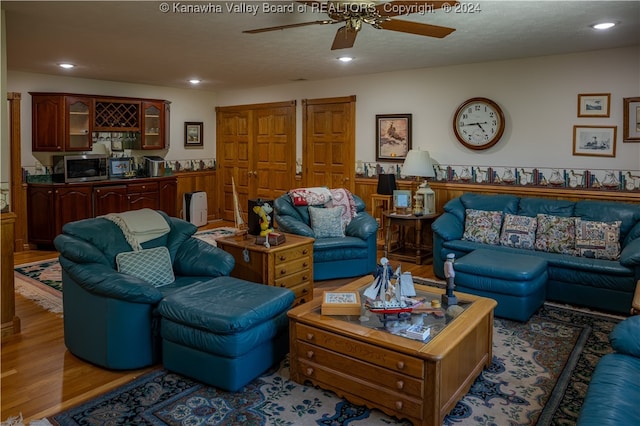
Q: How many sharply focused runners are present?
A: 0